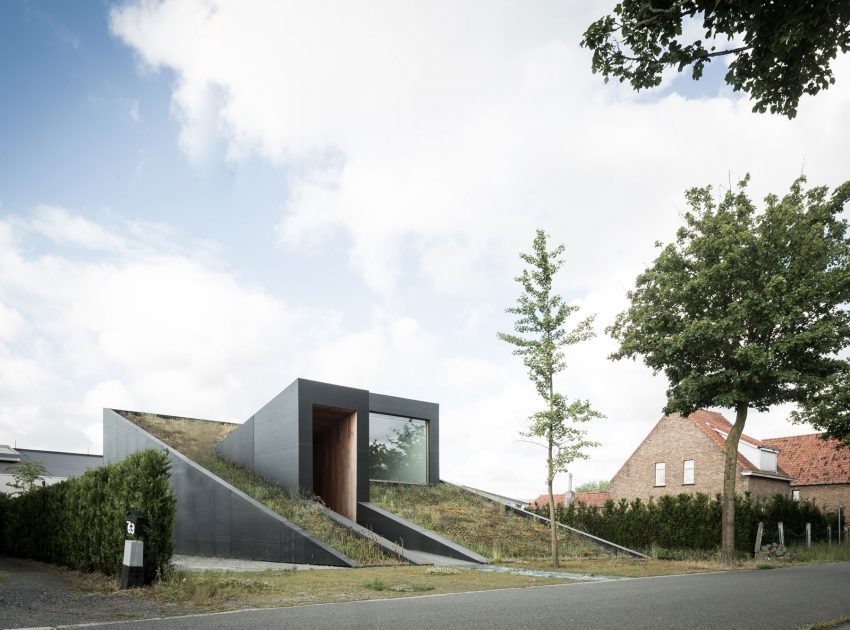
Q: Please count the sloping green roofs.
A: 2